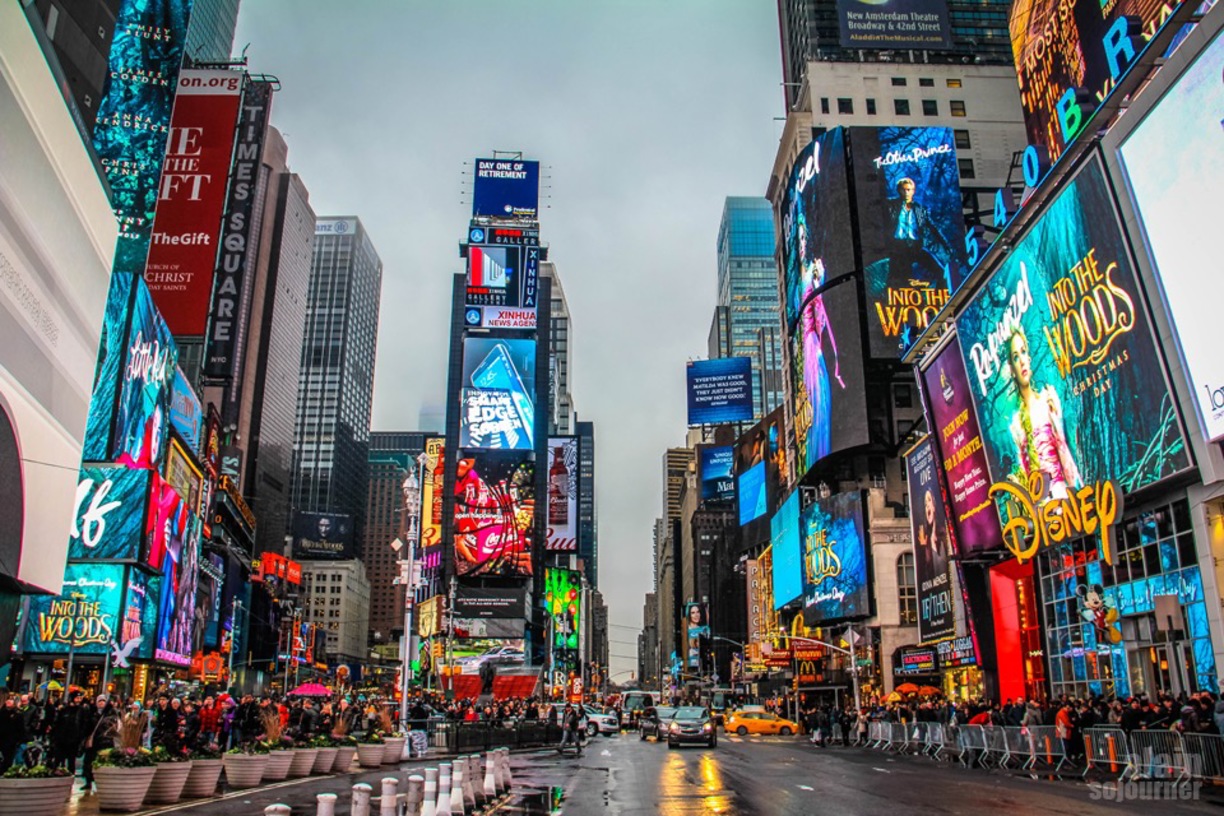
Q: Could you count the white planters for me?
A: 11